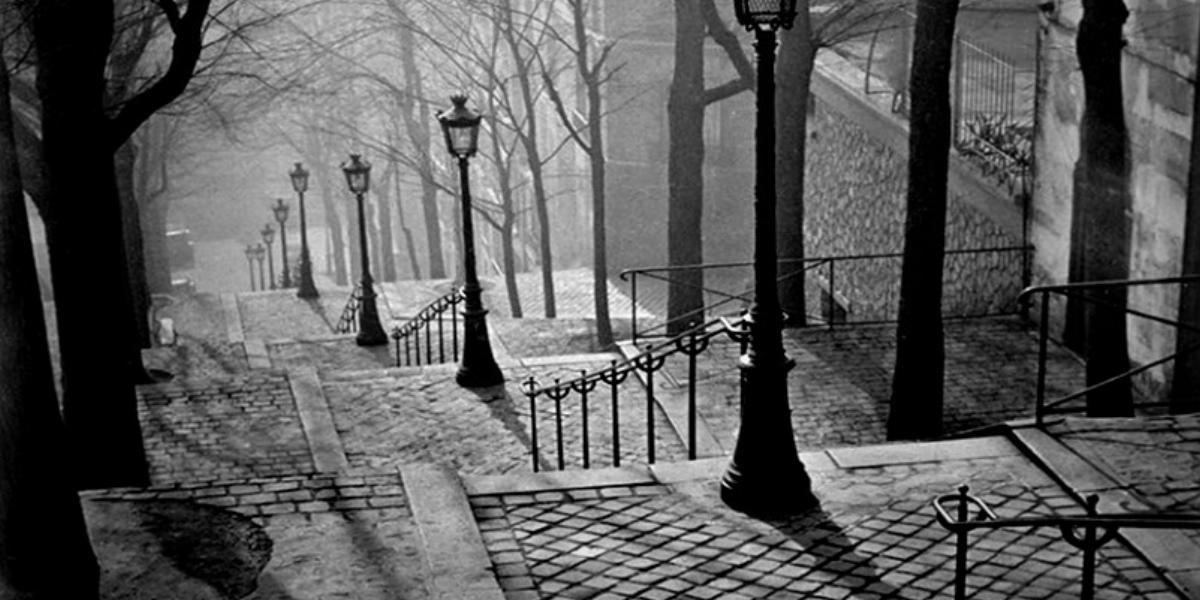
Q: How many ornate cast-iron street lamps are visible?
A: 8